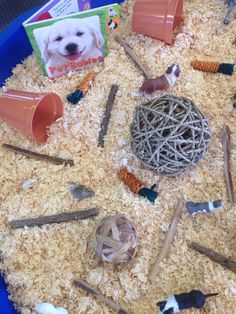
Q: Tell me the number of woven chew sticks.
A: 3